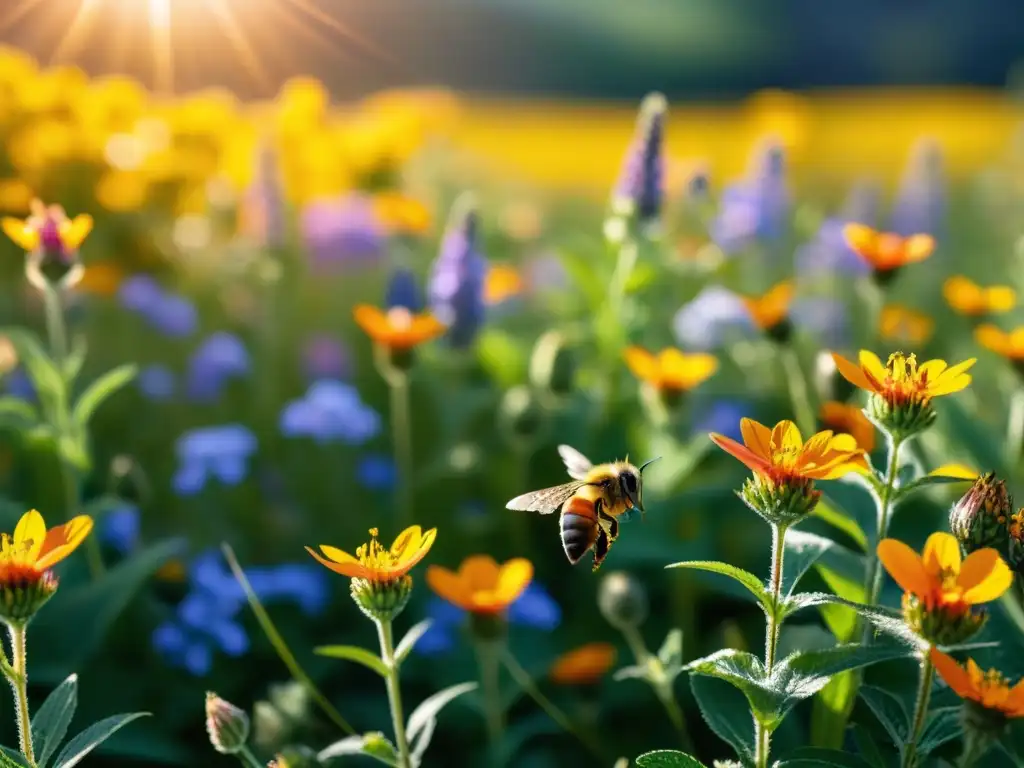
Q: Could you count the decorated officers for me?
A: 0